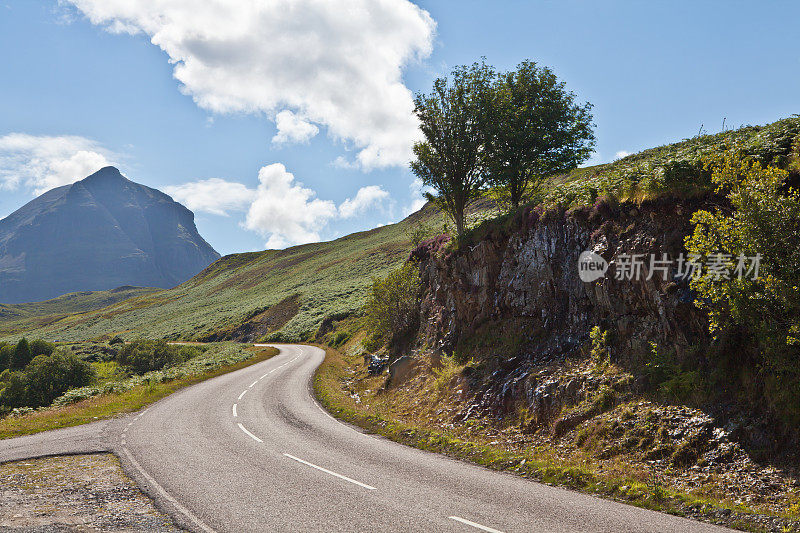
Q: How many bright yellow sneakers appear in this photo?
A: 0